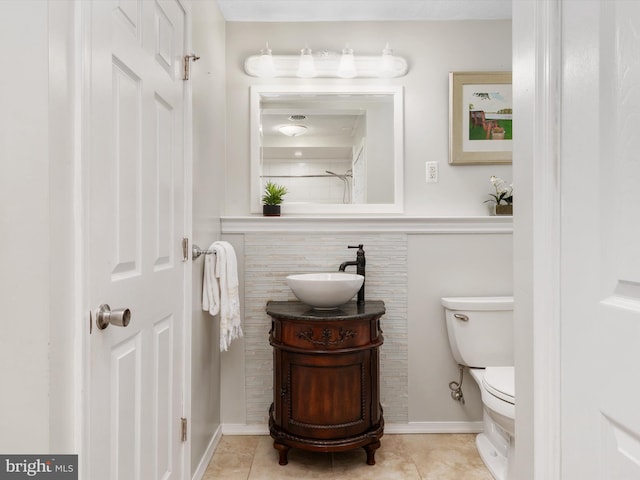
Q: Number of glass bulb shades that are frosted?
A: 4